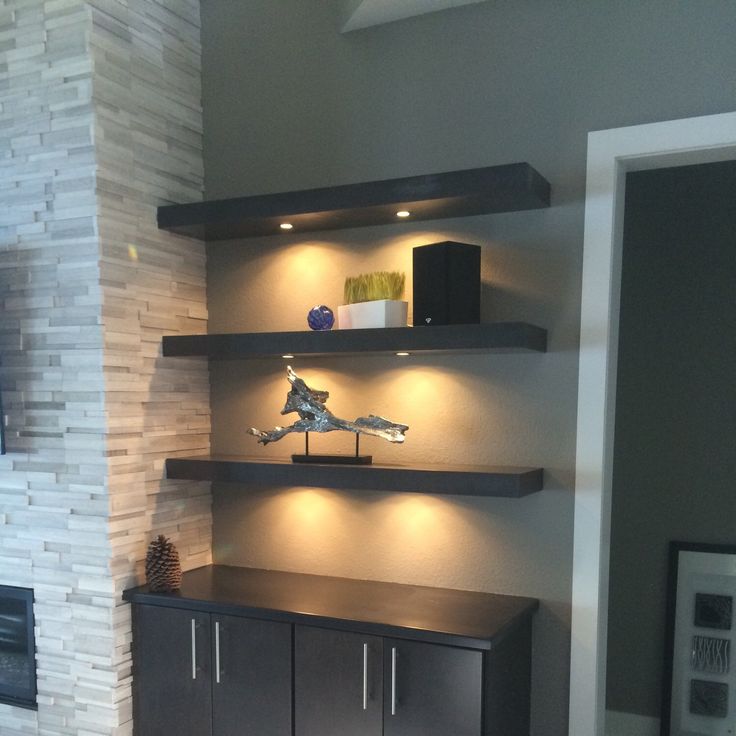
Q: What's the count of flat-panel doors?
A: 4